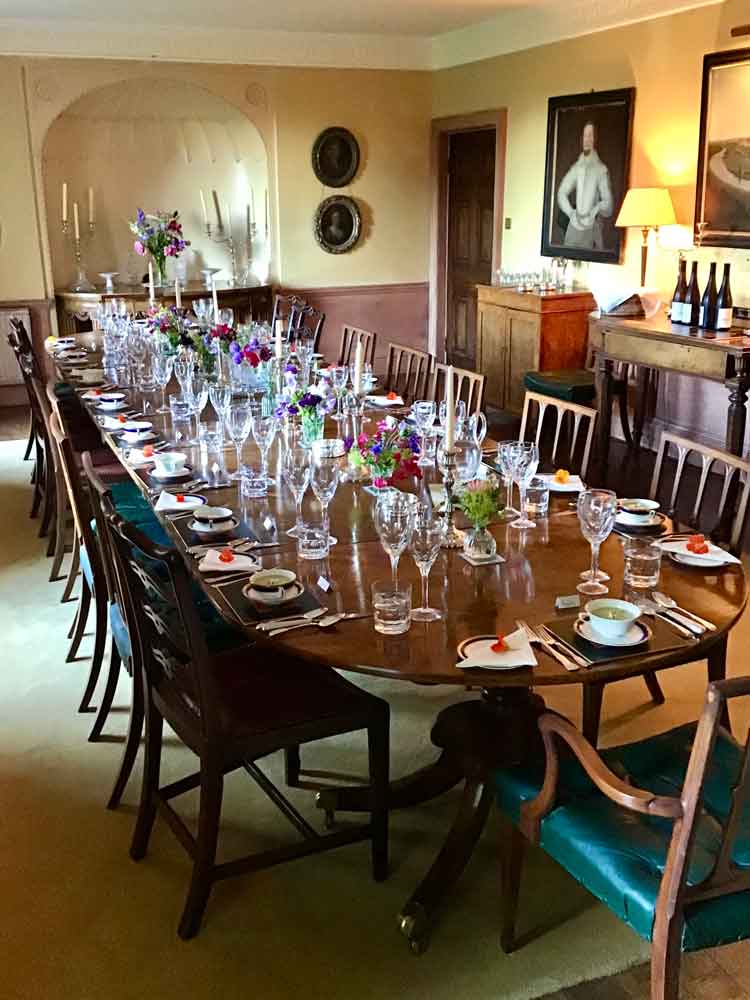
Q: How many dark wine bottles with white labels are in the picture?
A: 4